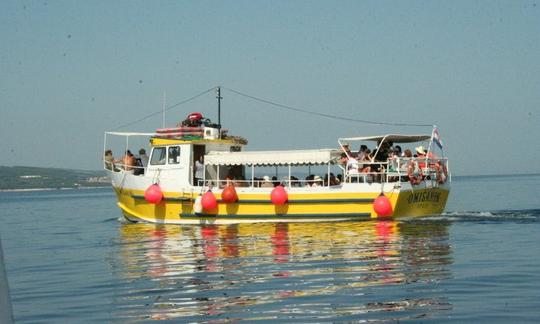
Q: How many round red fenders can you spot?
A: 5